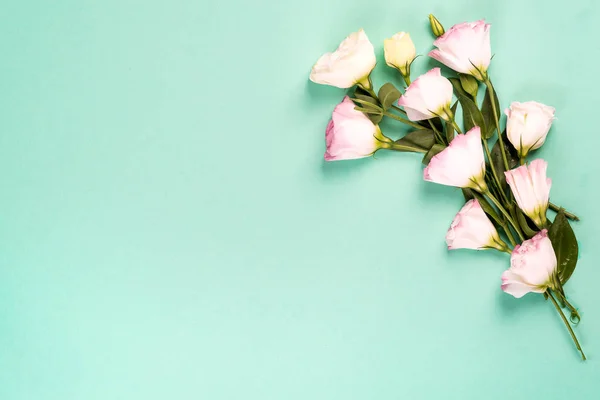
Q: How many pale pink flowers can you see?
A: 8